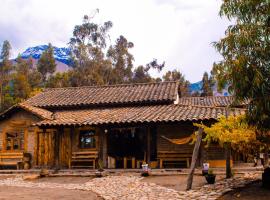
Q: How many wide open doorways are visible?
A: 1